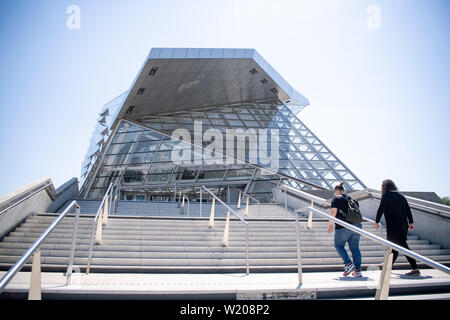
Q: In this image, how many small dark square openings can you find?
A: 6